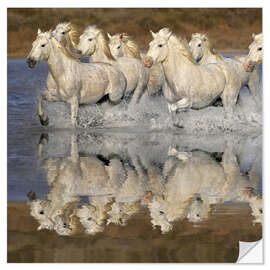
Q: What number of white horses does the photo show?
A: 7